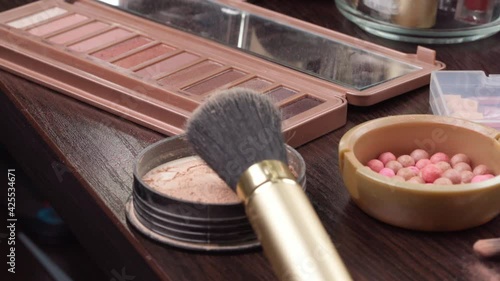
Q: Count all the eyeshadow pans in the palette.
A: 12